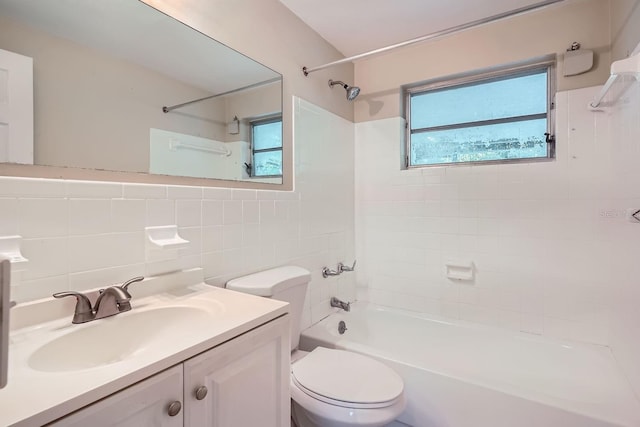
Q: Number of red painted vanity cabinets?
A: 0